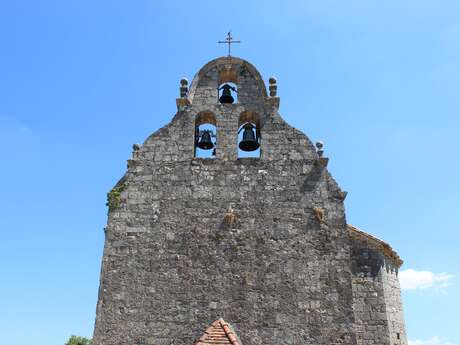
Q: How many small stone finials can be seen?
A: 4